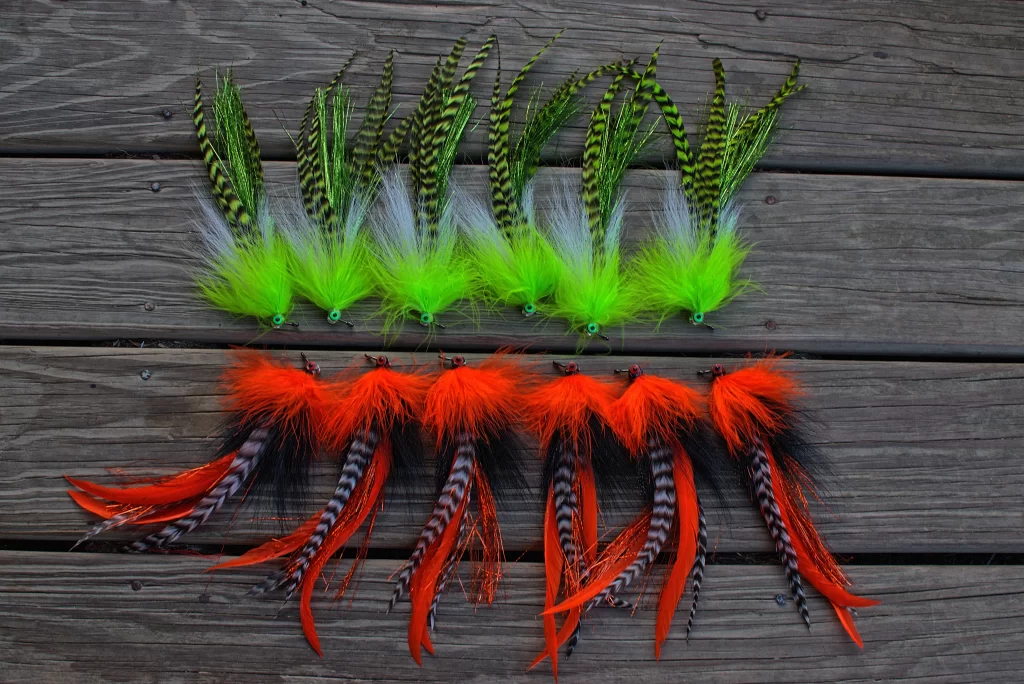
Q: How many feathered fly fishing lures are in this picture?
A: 12